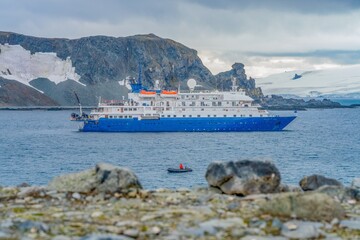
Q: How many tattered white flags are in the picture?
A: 0